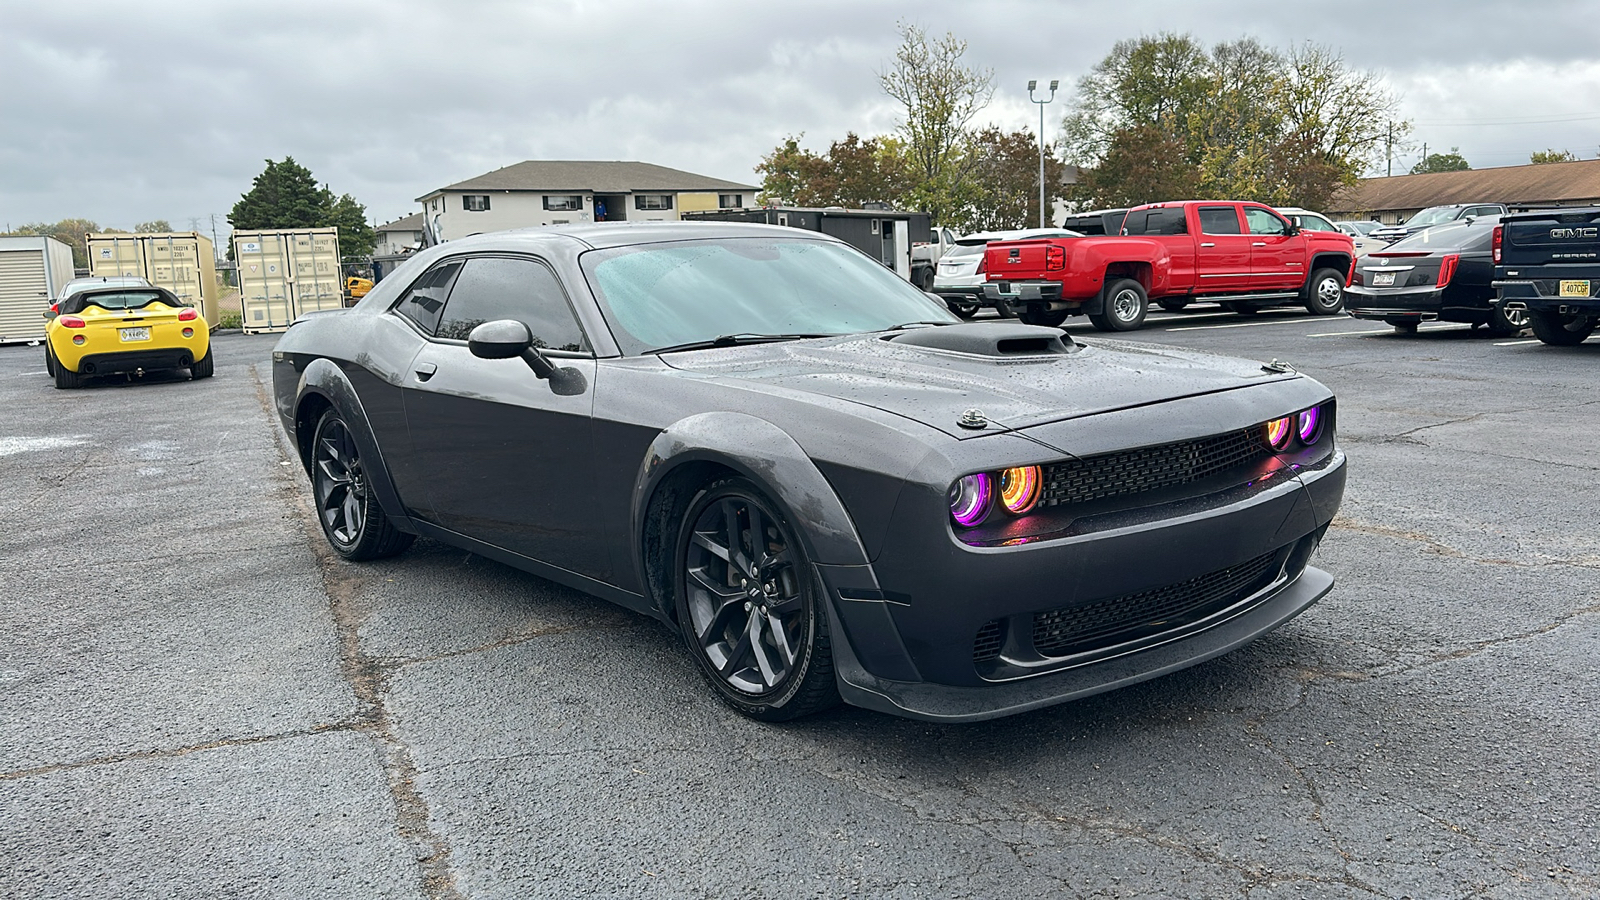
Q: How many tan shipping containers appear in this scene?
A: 2